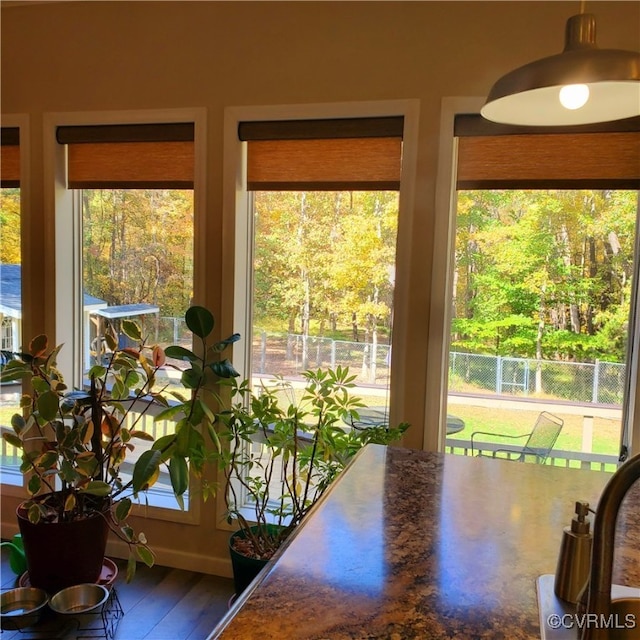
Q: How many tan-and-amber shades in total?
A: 4